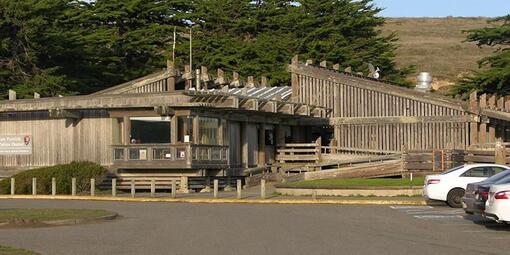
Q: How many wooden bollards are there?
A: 12